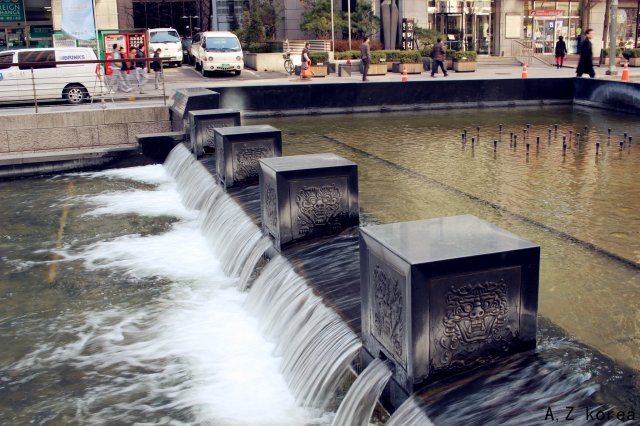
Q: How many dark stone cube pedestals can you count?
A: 5